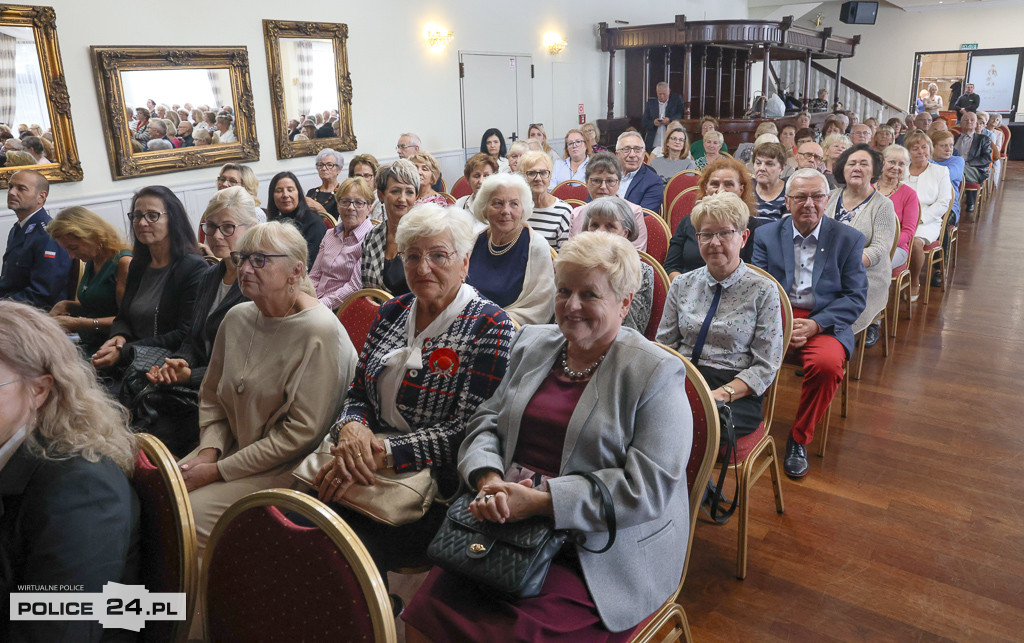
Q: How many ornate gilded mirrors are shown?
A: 3